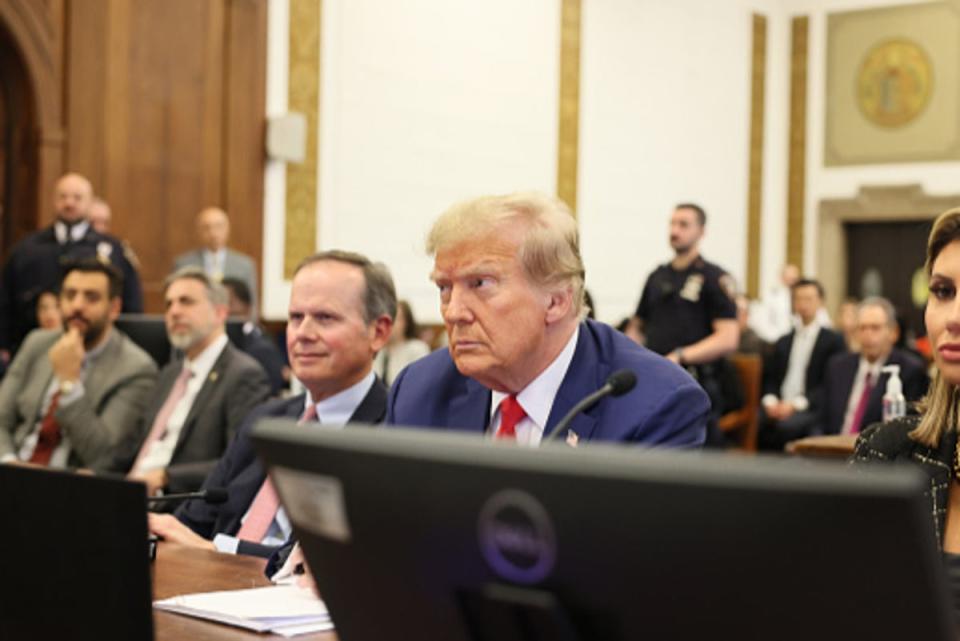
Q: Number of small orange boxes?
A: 0